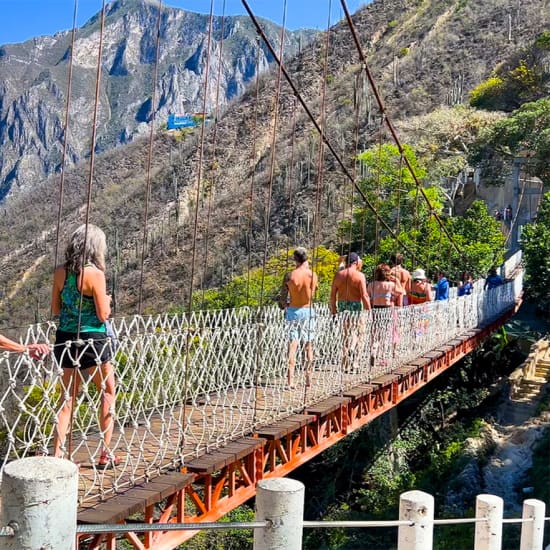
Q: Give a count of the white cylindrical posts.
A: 5